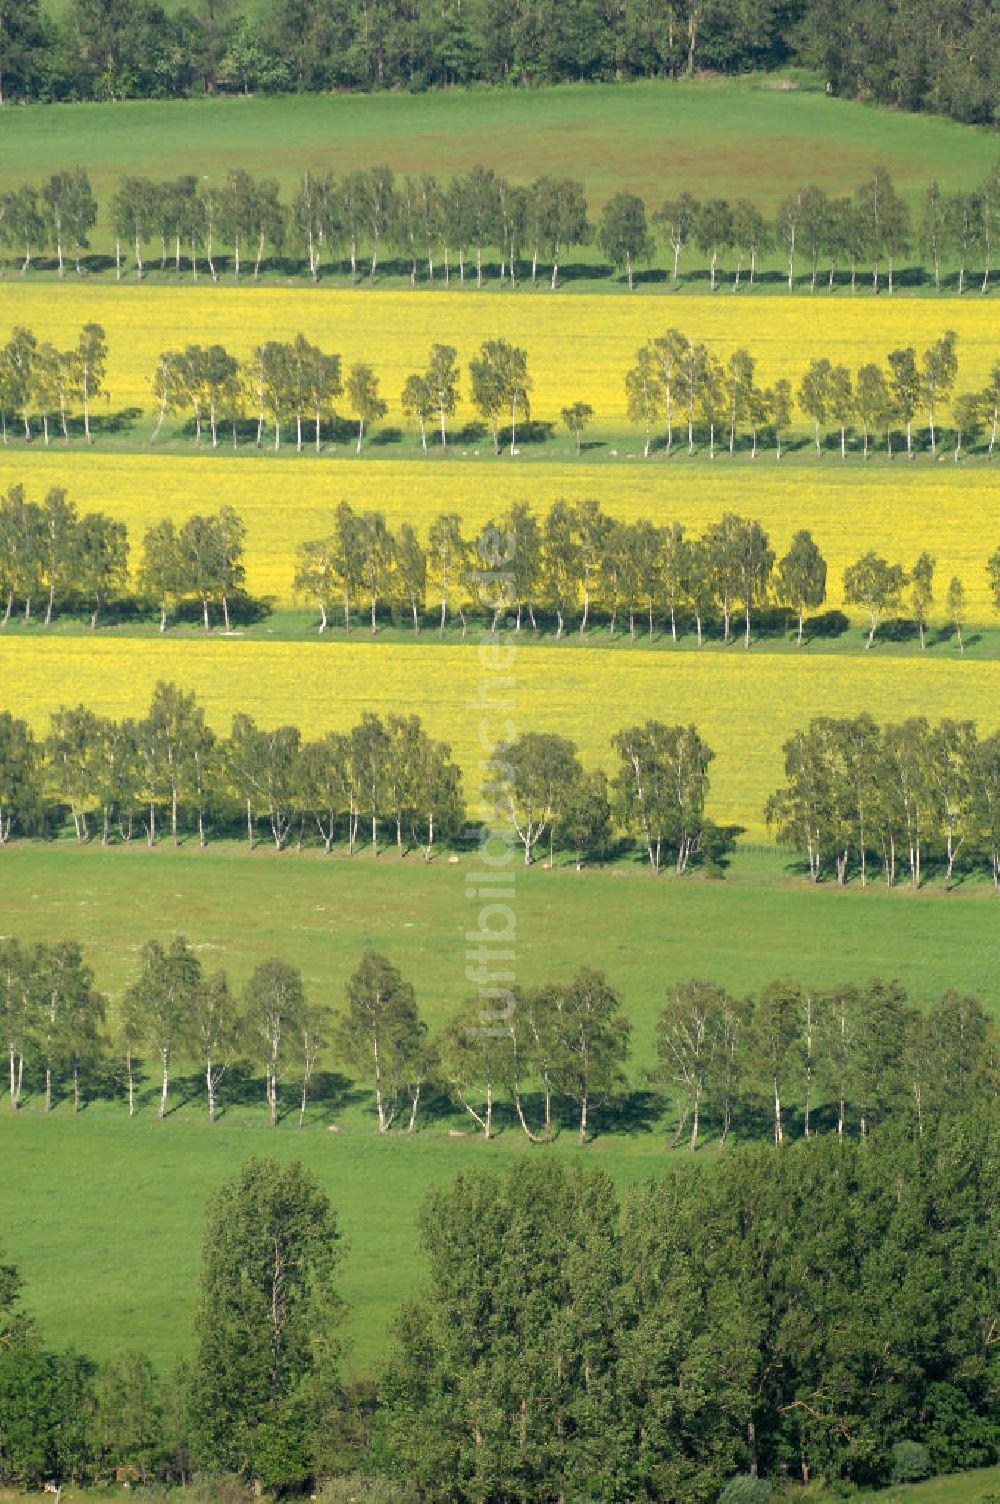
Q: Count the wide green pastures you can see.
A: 3